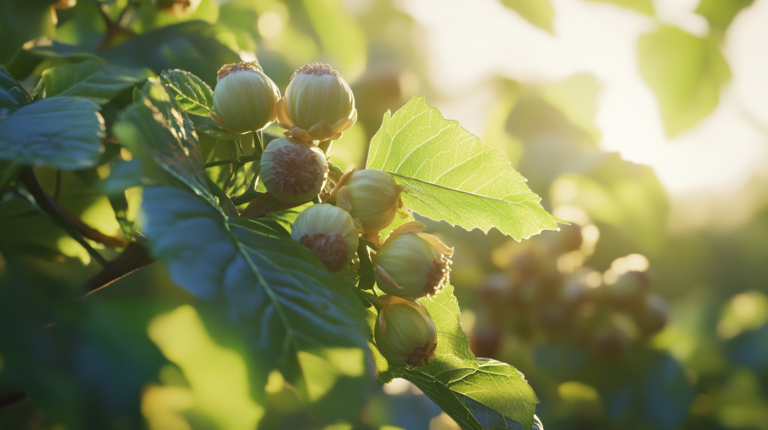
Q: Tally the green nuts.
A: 7